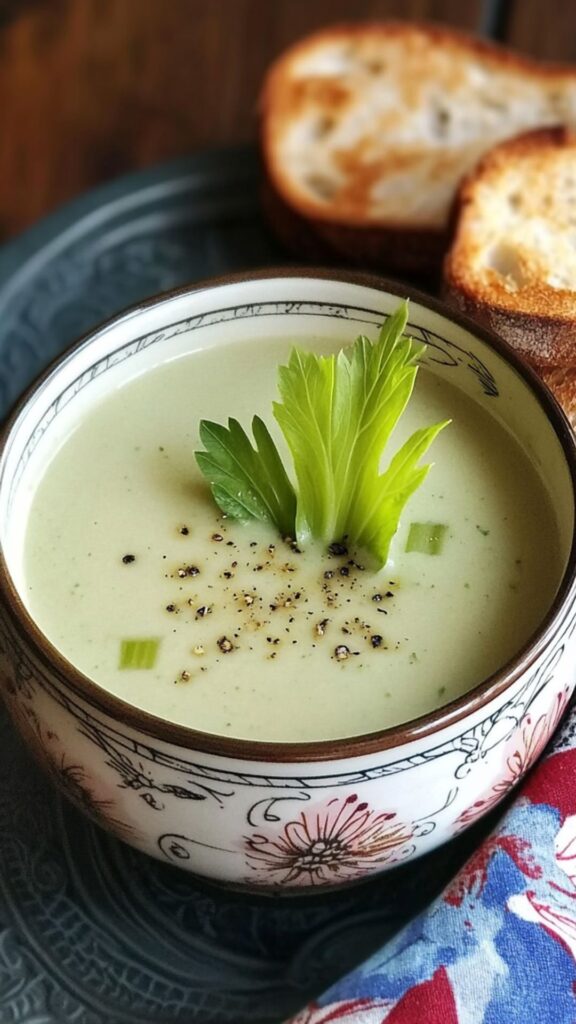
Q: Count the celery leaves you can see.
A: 2